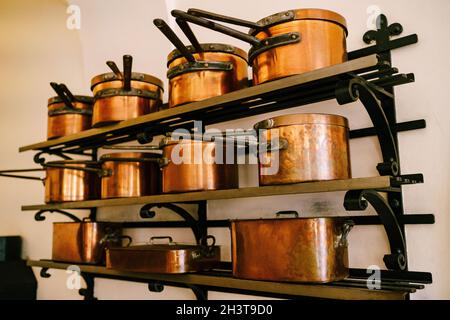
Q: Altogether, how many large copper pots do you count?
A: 11